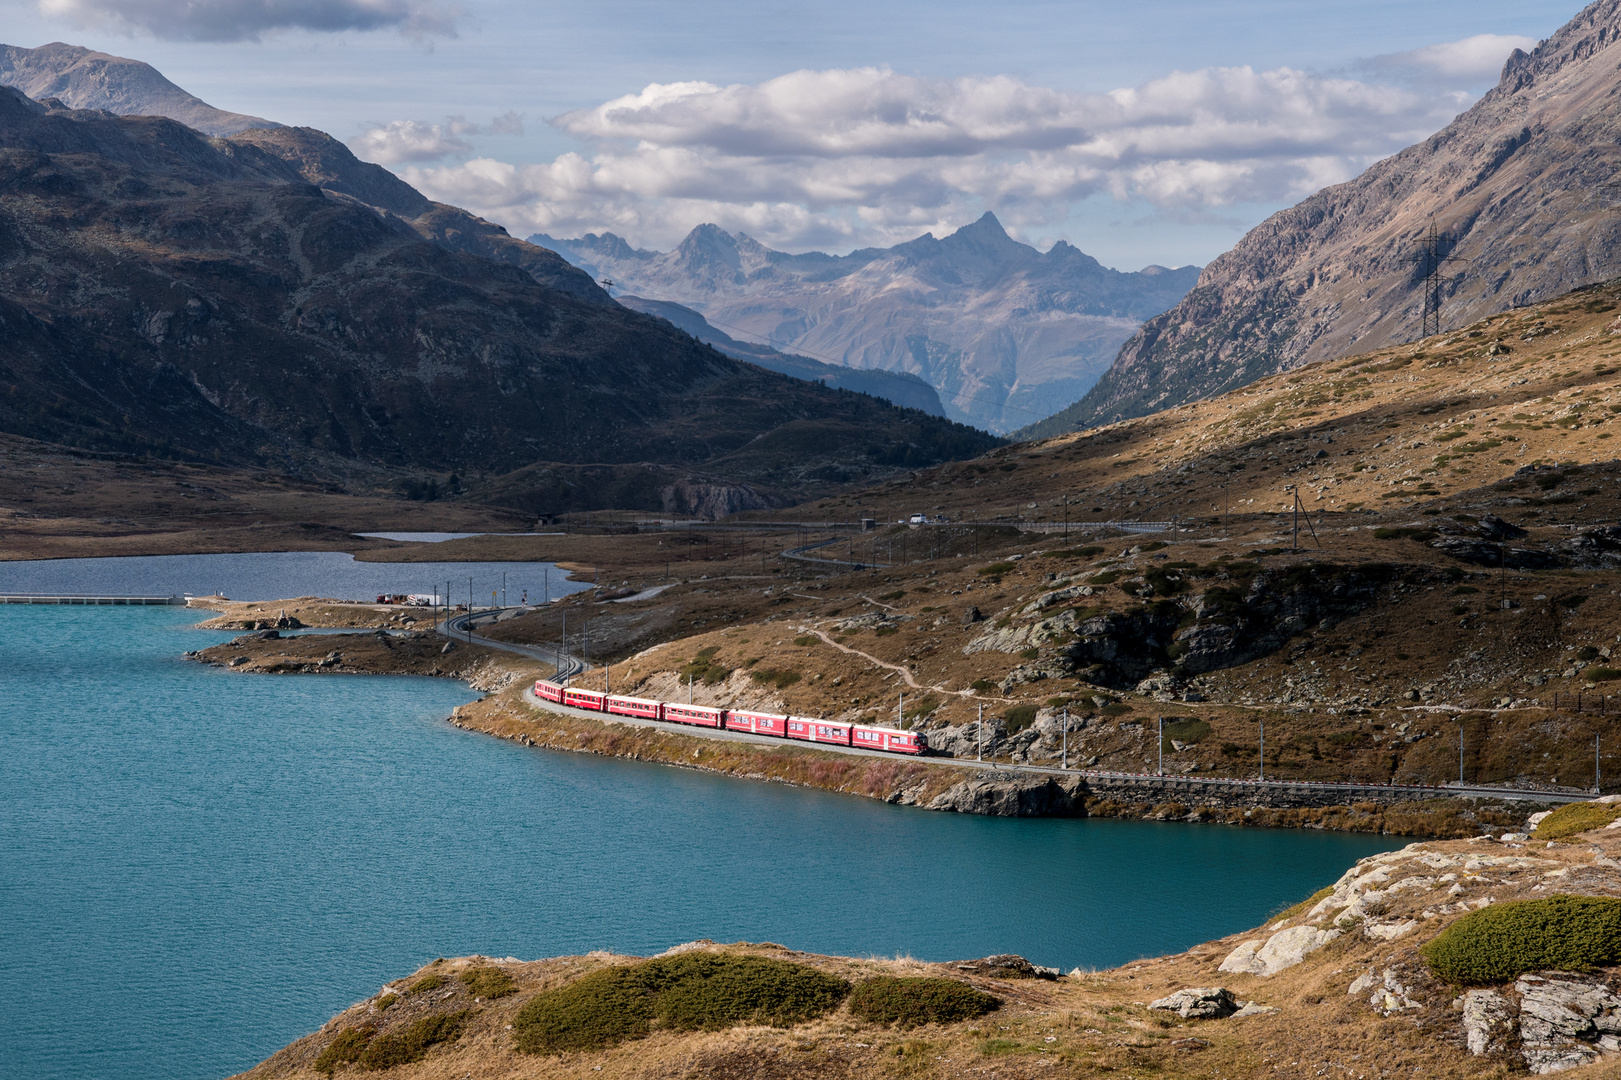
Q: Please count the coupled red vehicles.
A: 7